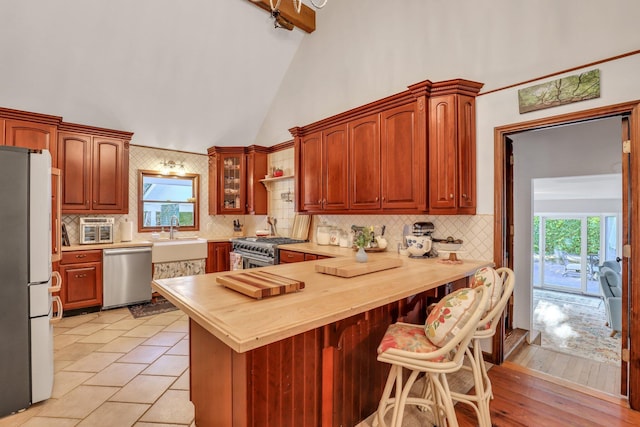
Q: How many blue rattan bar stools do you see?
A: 0